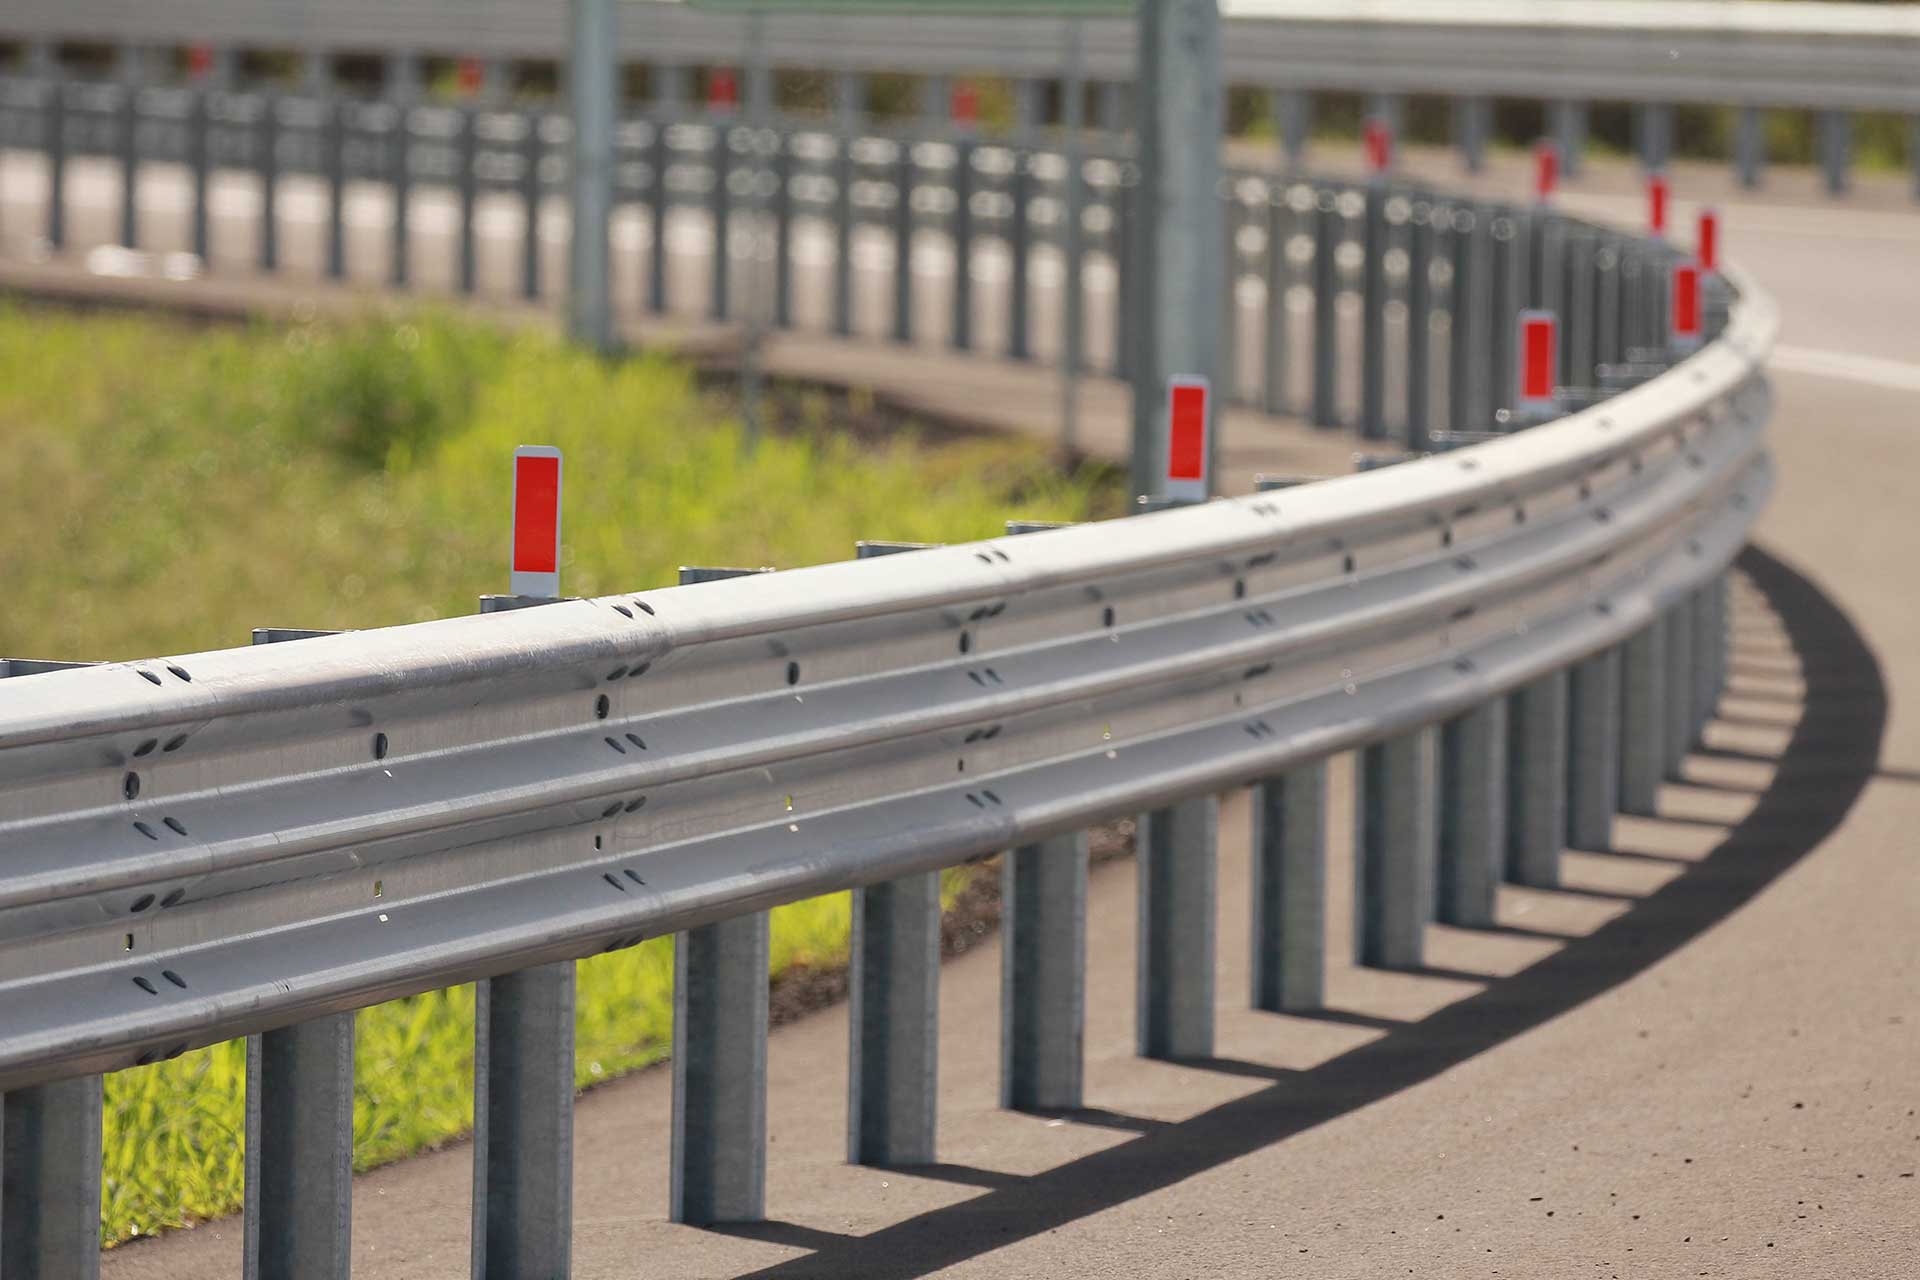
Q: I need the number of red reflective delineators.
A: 12